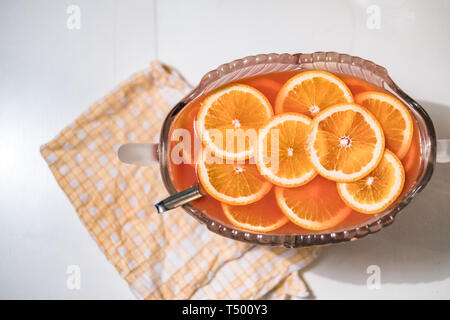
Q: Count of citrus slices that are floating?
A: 9